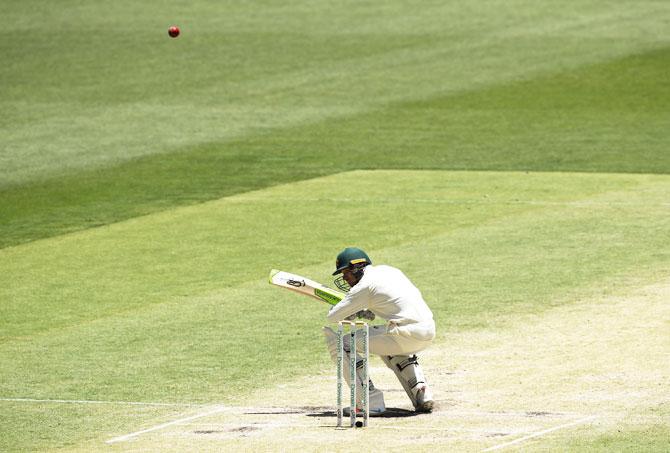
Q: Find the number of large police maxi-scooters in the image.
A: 0